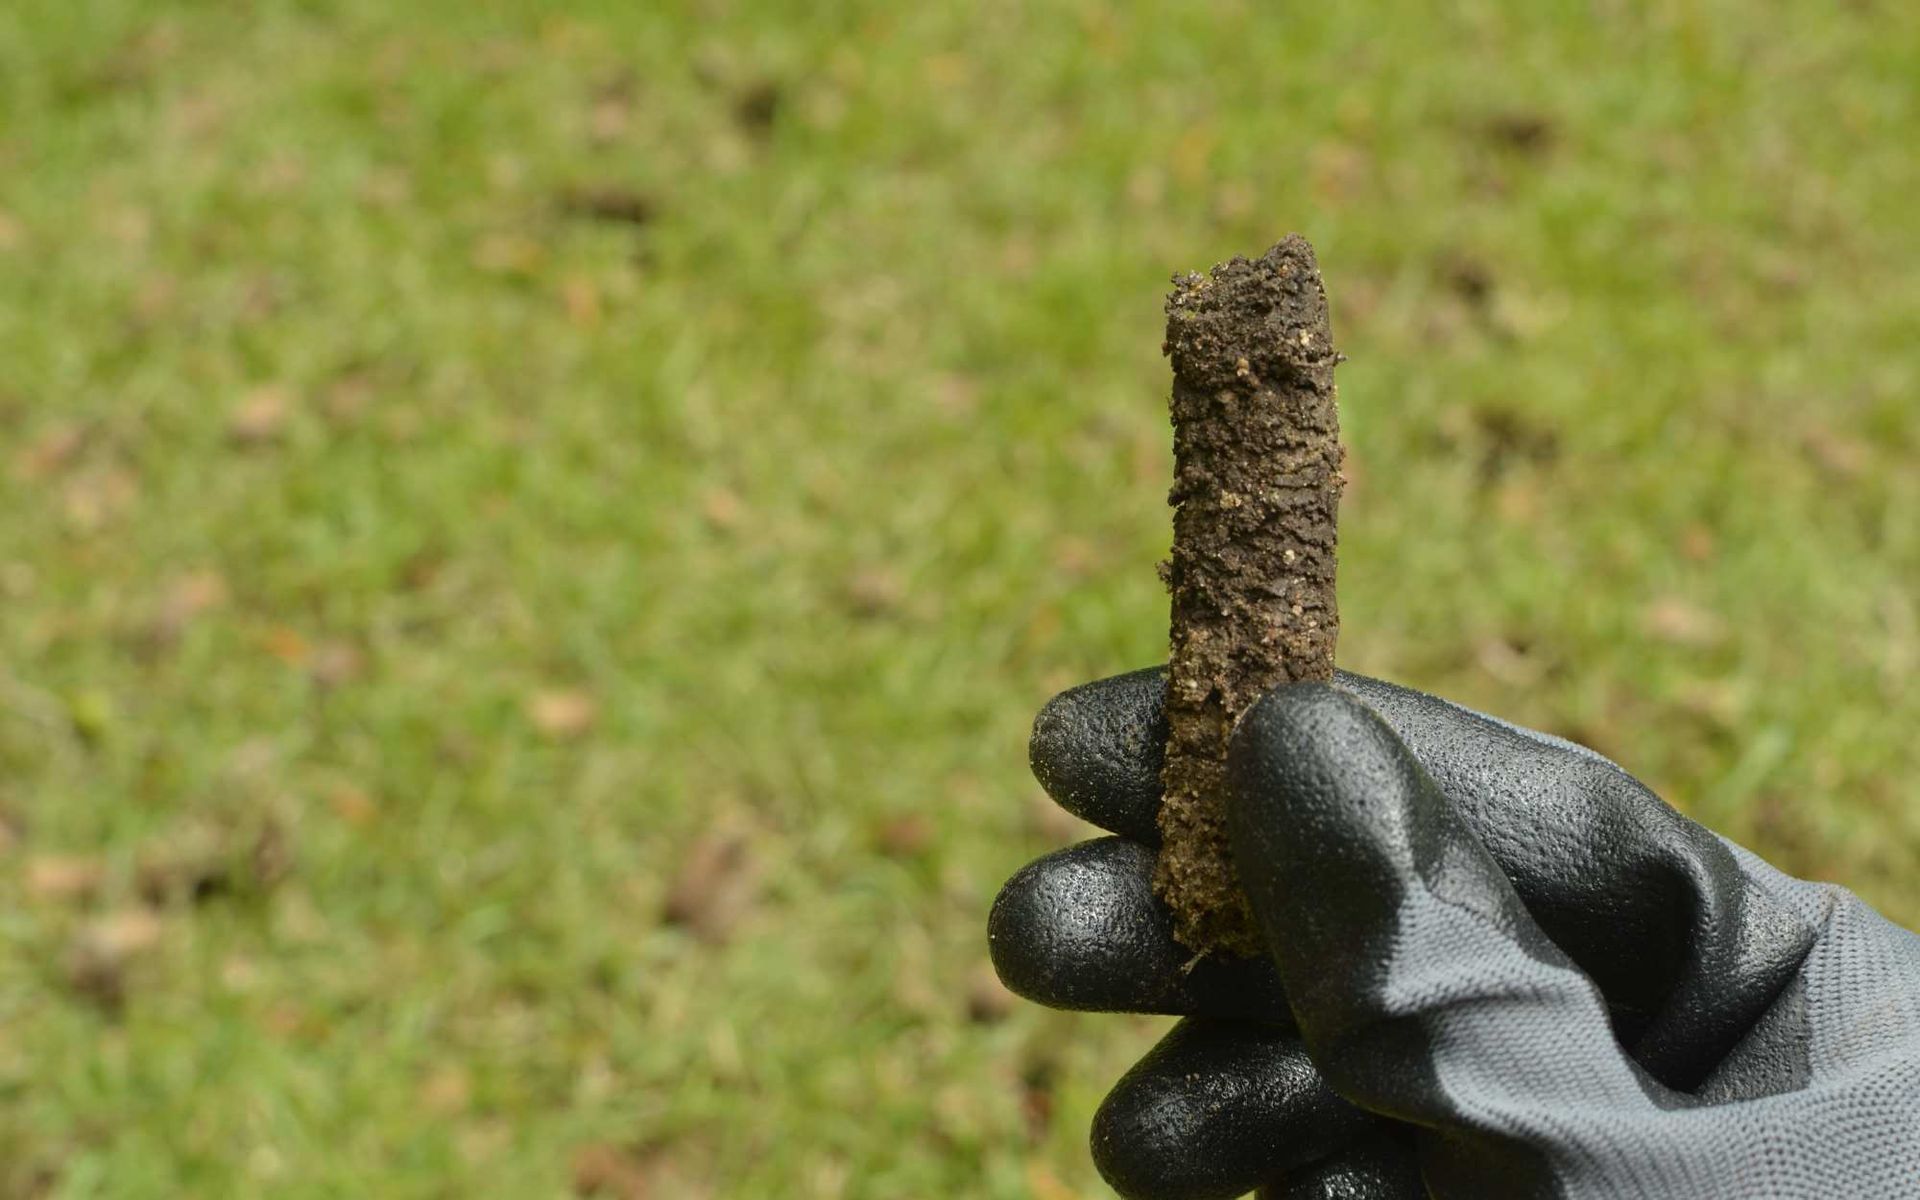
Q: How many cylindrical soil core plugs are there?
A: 1